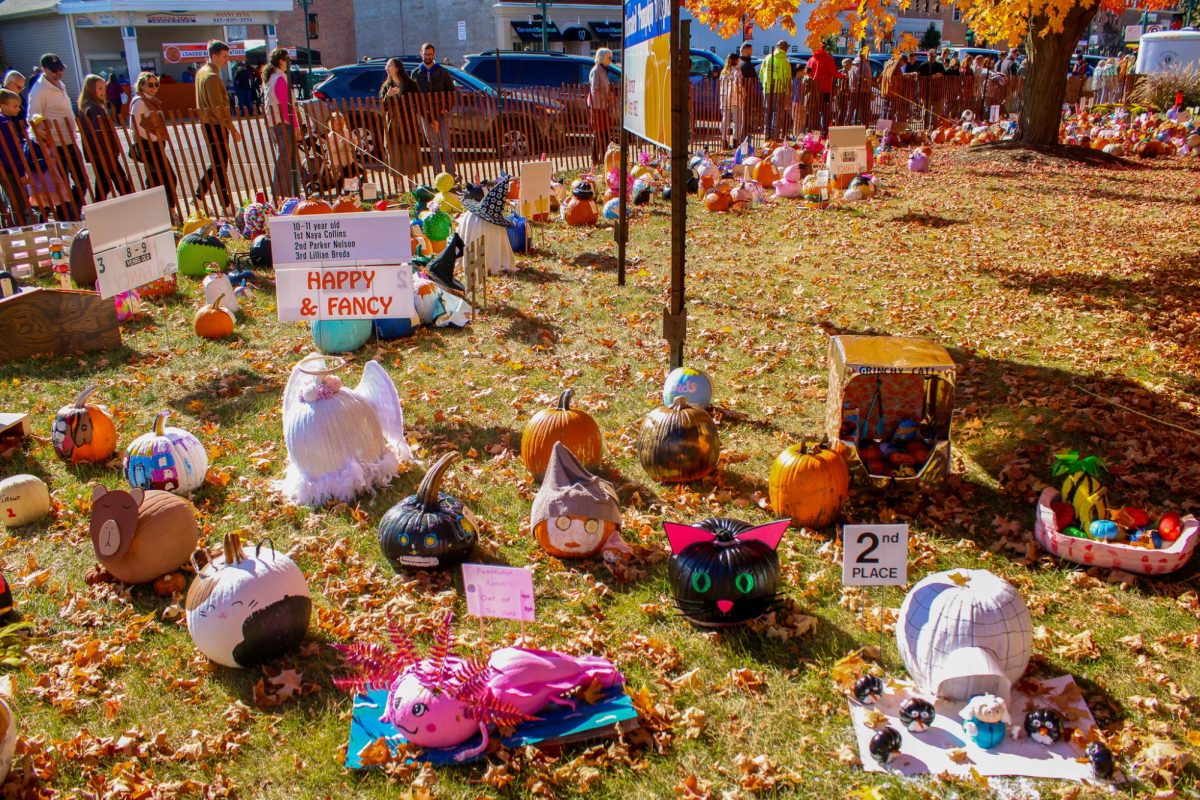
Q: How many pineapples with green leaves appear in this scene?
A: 1